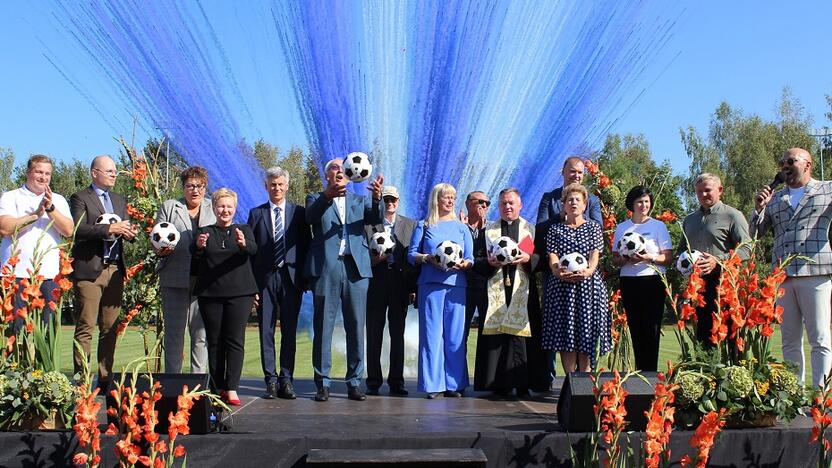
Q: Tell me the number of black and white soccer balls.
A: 9